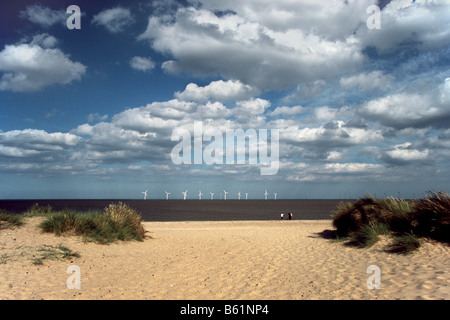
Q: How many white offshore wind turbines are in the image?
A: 10